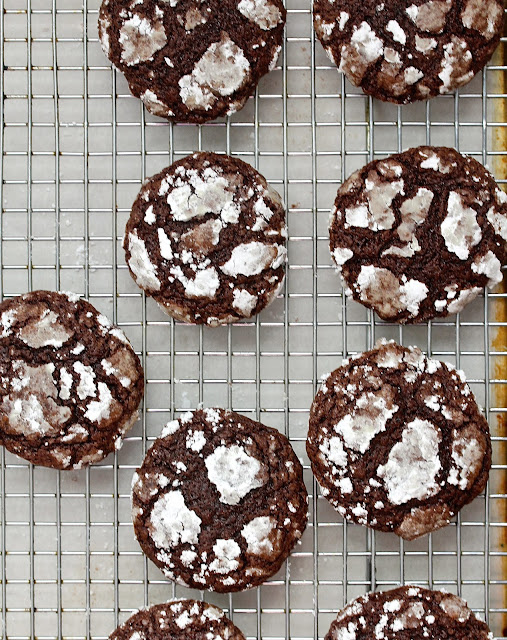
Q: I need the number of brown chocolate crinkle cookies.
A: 9